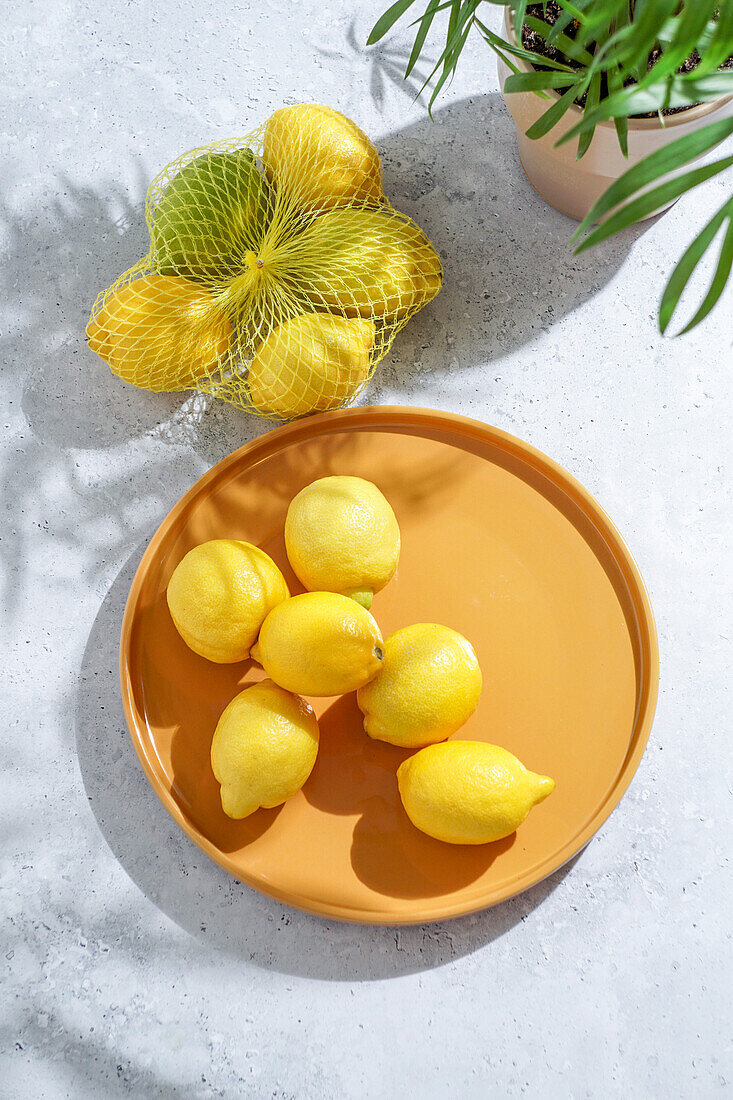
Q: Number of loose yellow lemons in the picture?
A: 6